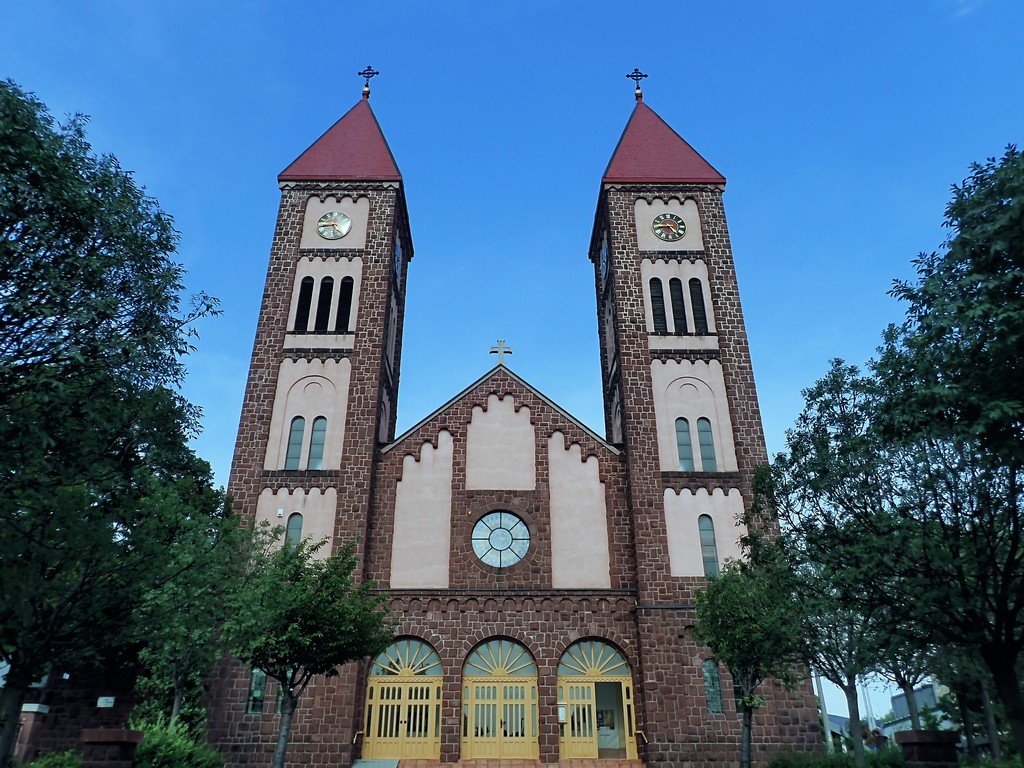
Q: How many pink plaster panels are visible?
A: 11